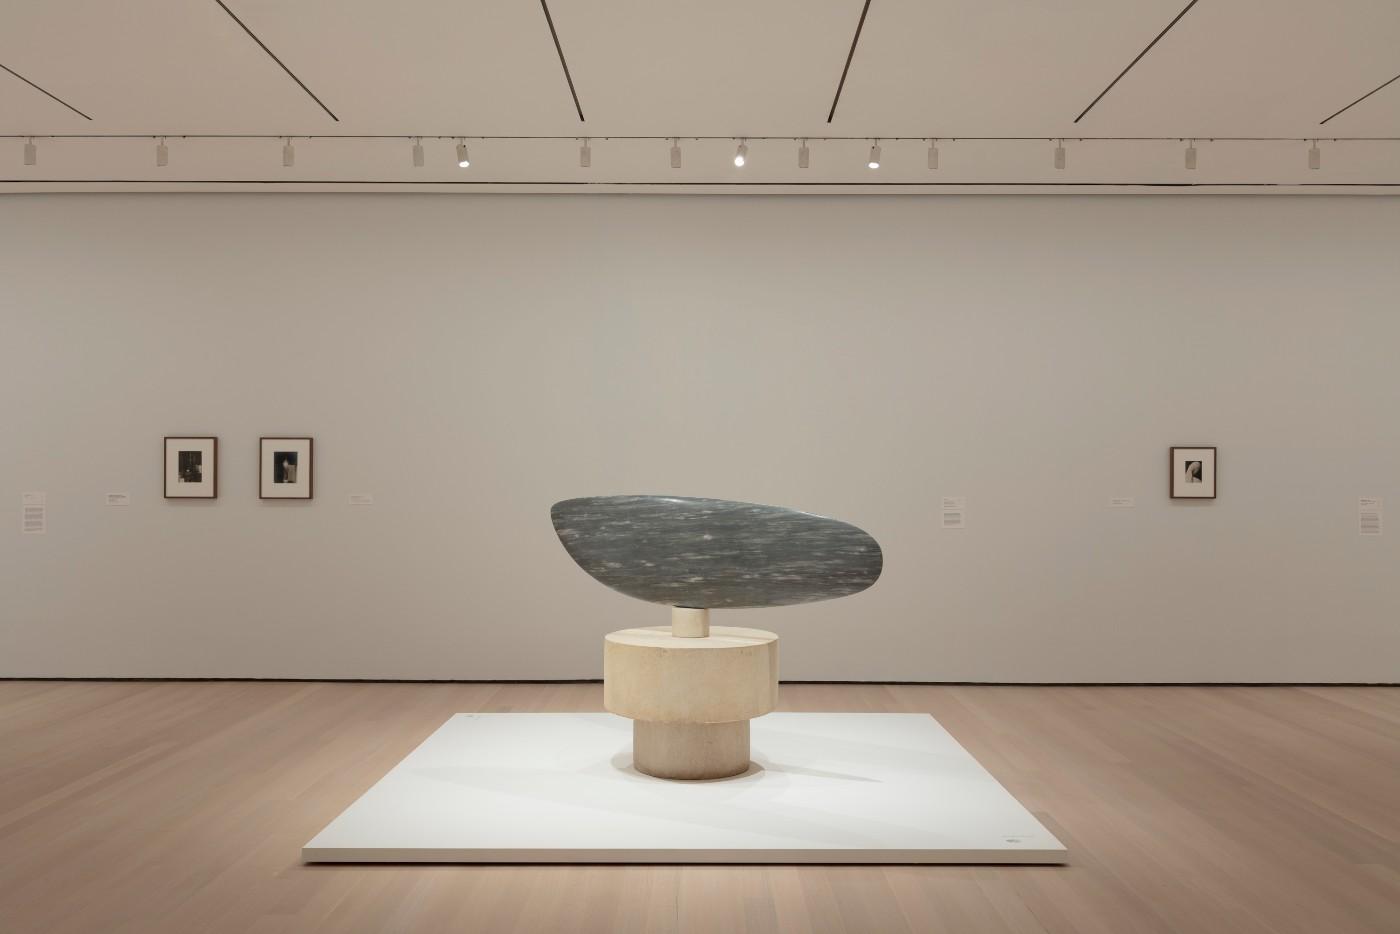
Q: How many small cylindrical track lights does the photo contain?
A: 14